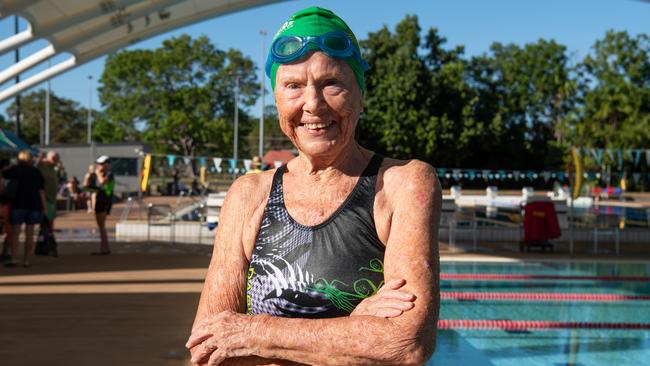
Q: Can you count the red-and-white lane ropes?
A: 3